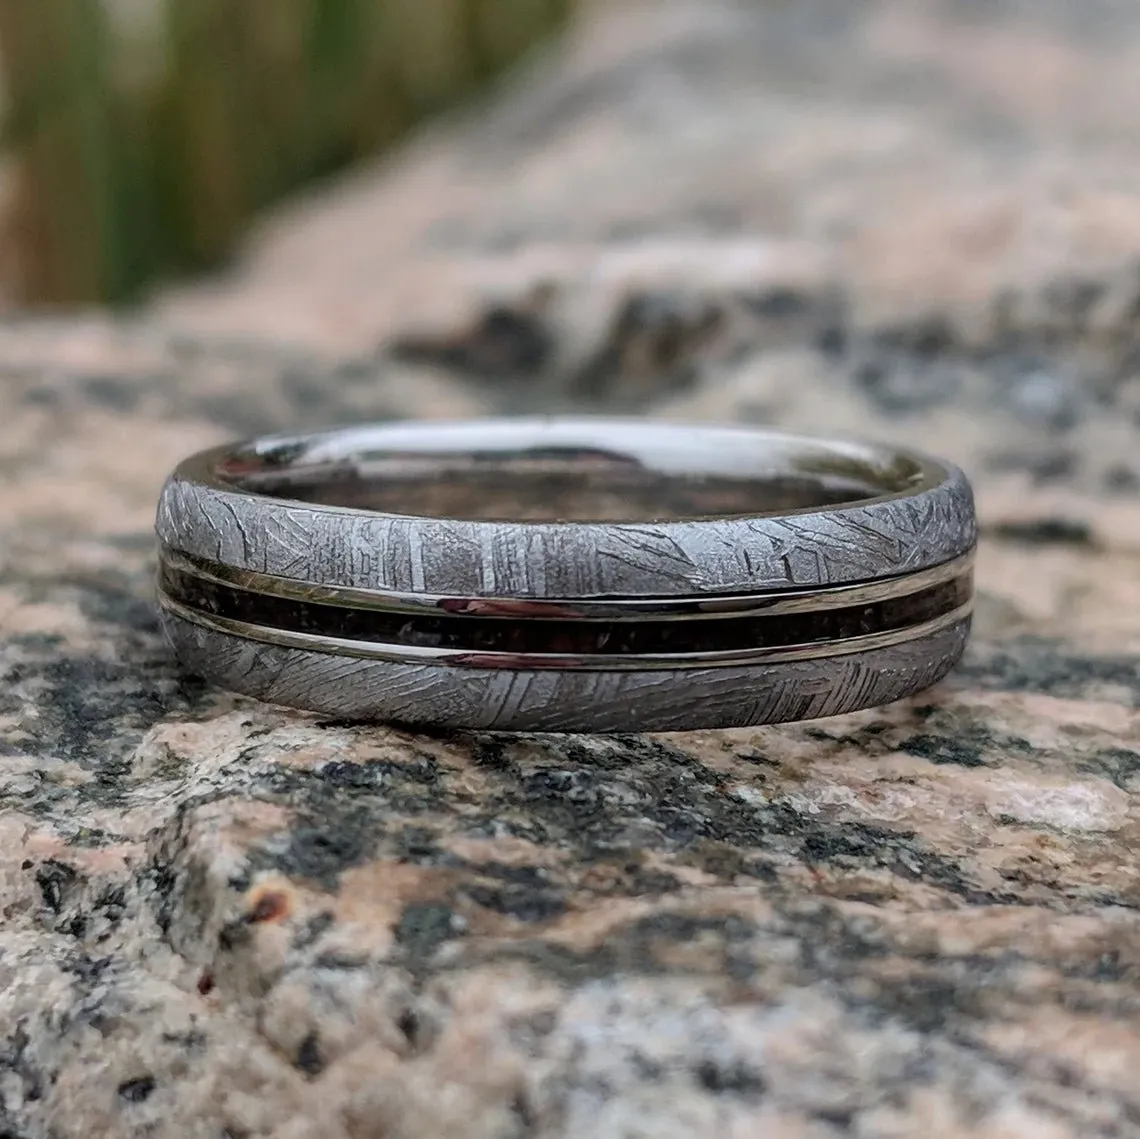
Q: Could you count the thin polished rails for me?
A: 2